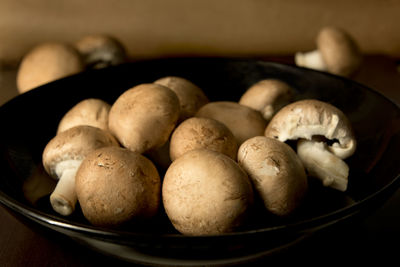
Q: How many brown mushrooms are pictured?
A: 14